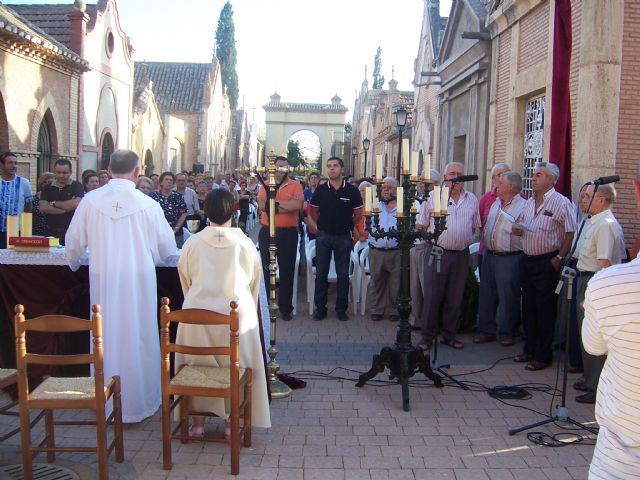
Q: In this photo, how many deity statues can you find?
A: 0